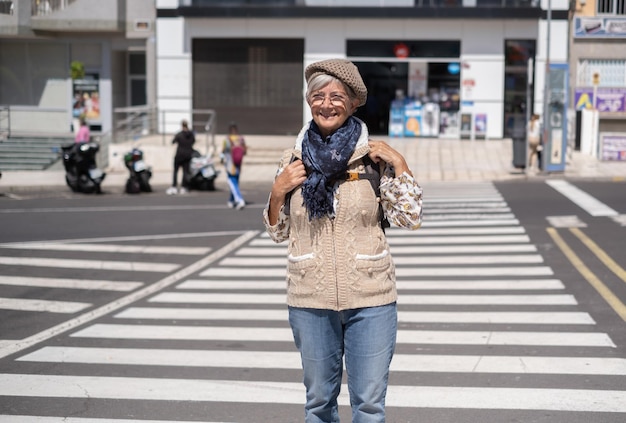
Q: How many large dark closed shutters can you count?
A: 1